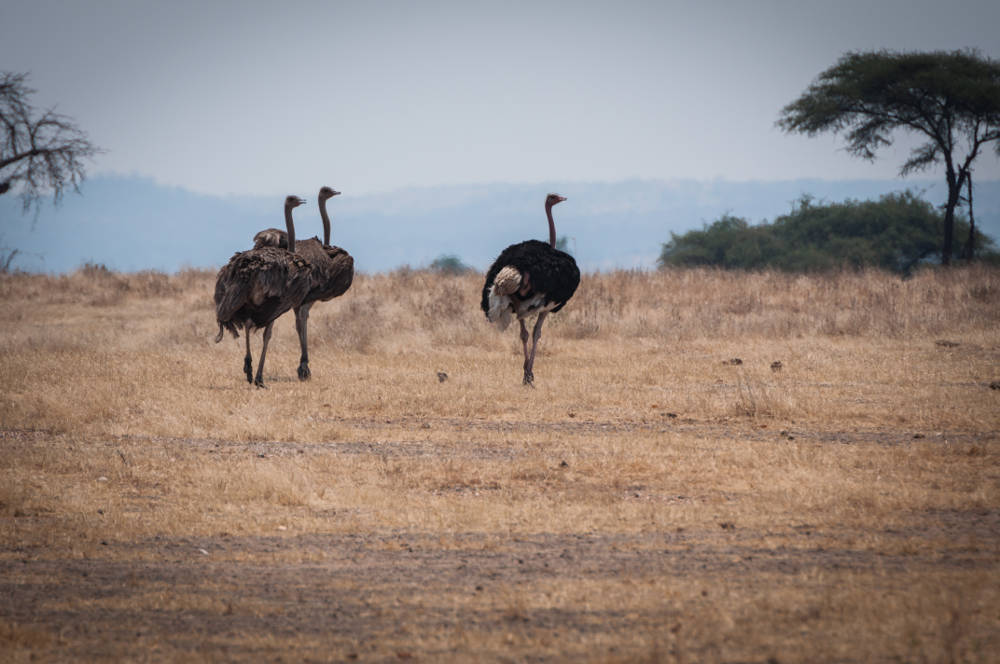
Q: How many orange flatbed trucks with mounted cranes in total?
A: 0